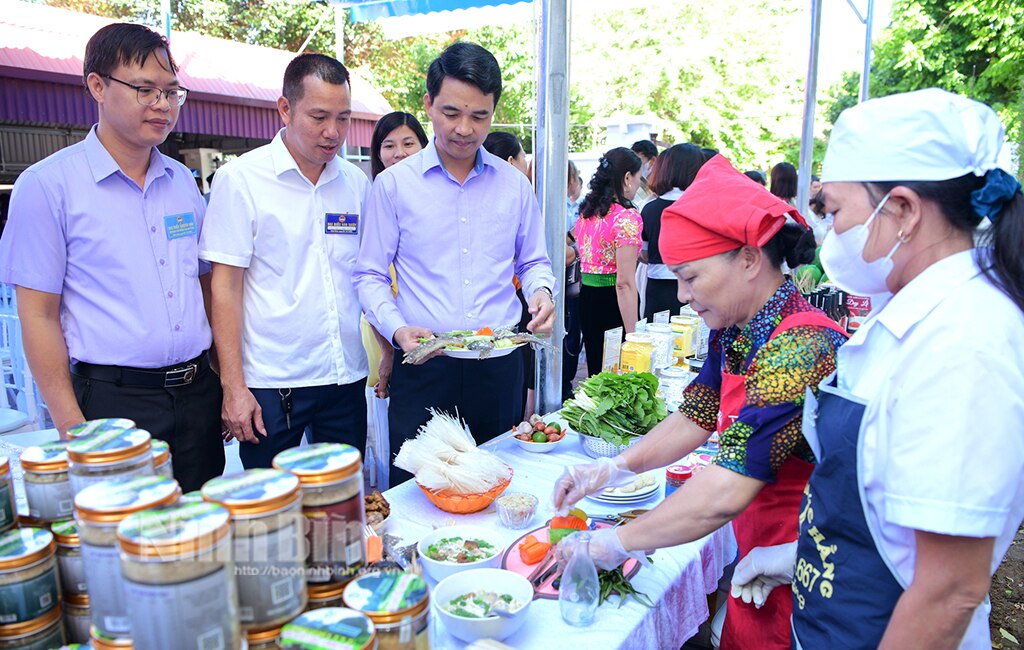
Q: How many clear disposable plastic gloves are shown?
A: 2